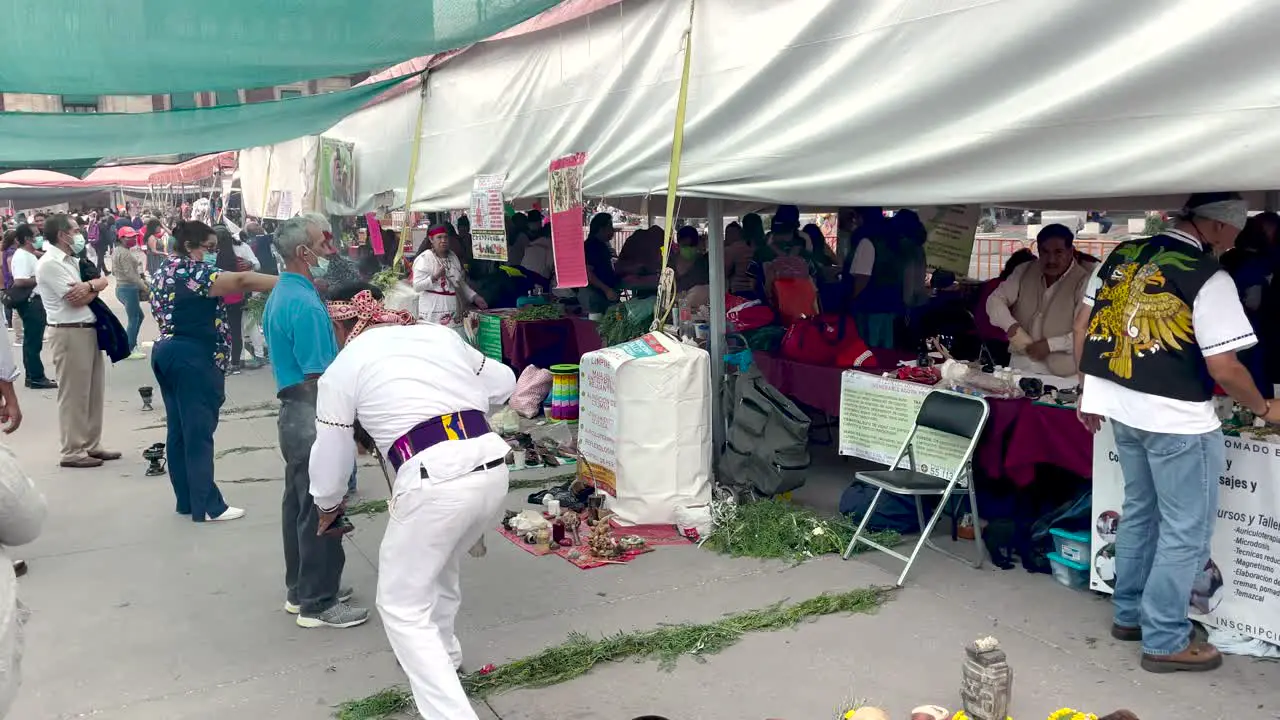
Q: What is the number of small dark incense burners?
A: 2